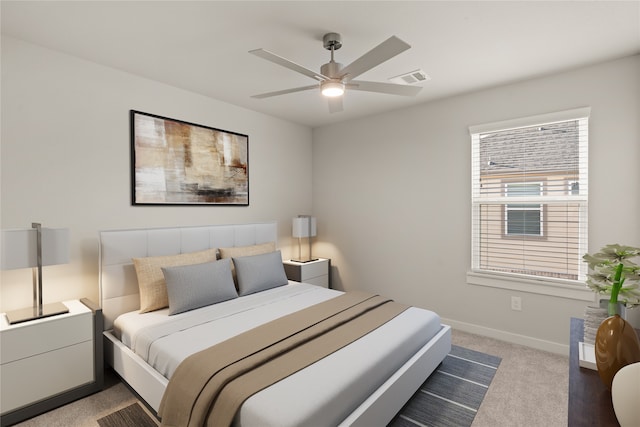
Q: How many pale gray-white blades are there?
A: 5